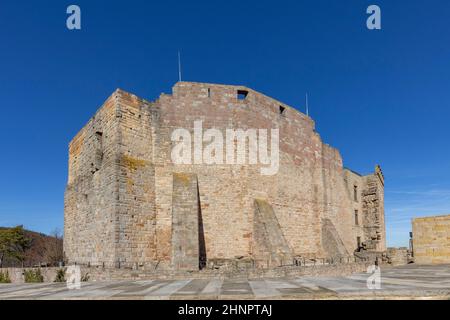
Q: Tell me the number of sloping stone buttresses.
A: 3